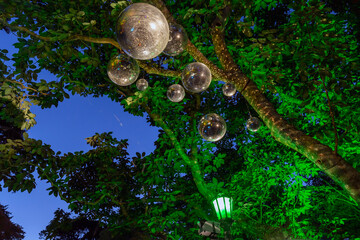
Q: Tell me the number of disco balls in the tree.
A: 9